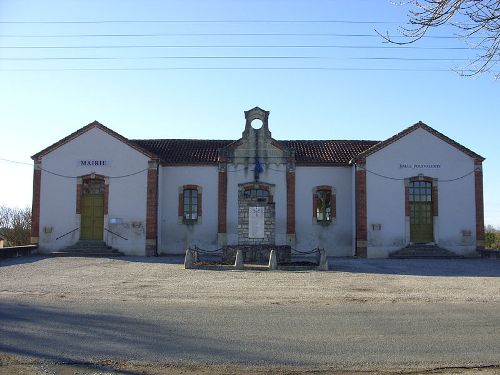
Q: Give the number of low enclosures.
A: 1